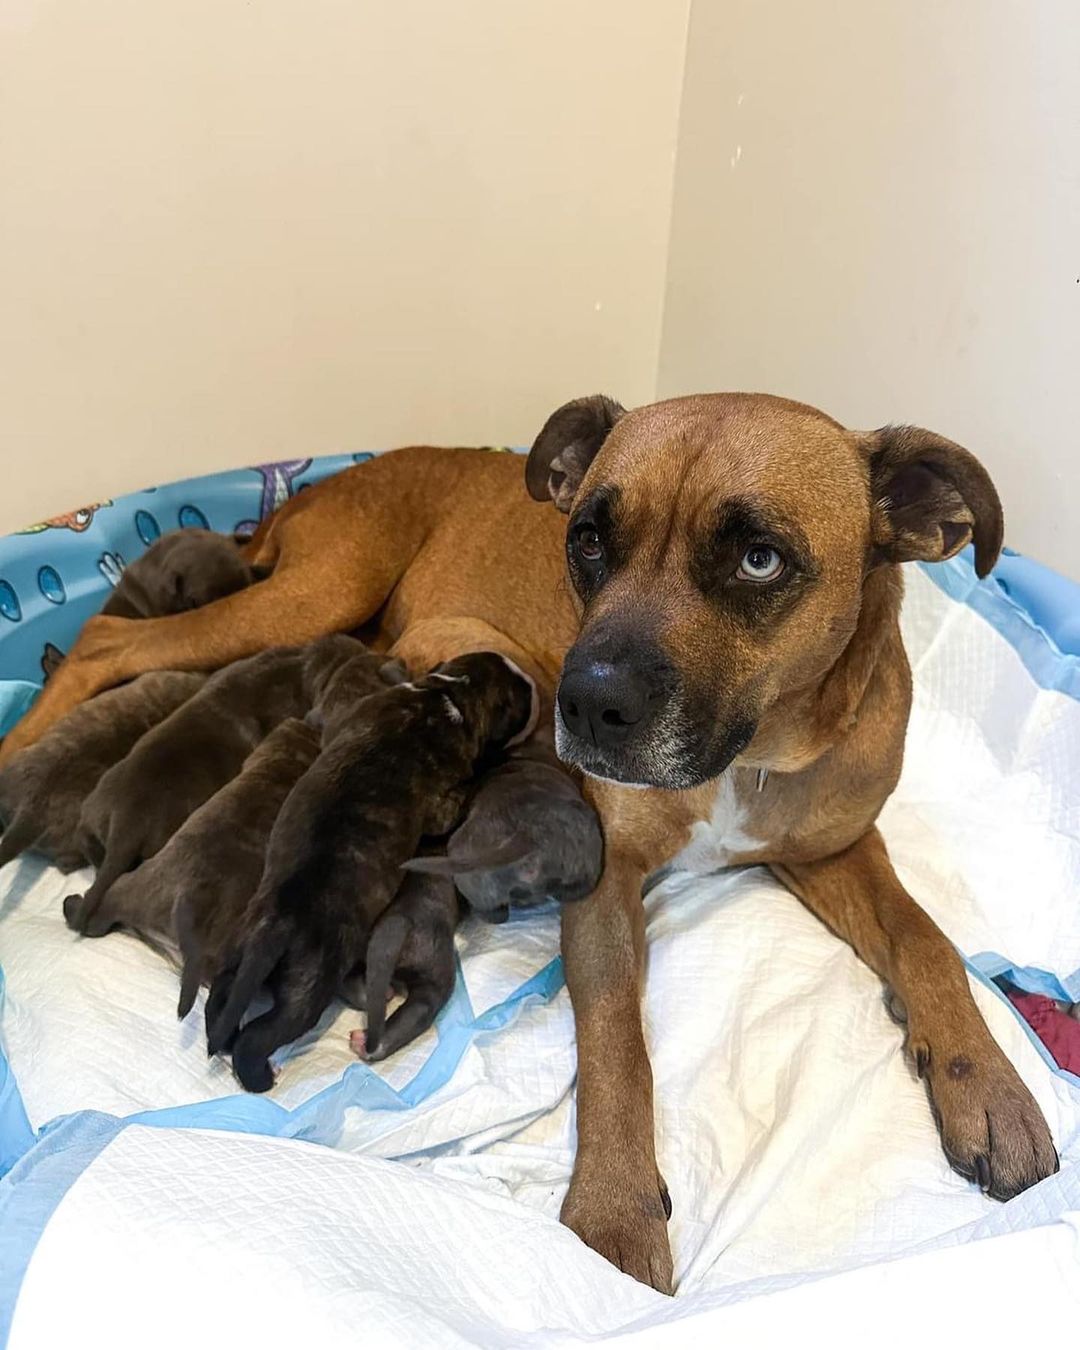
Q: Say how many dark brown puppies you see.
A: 7